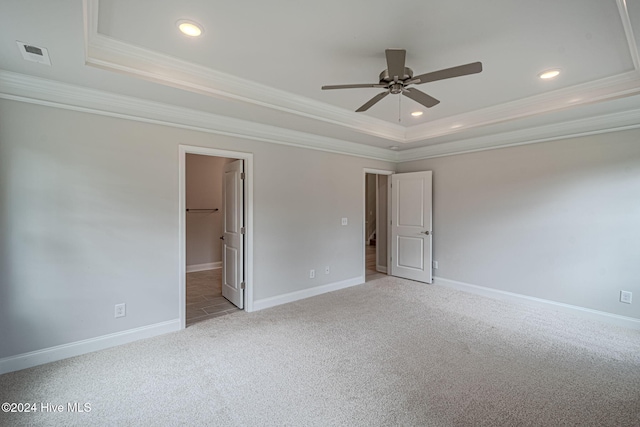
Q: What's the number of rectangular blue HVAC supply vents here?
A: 0